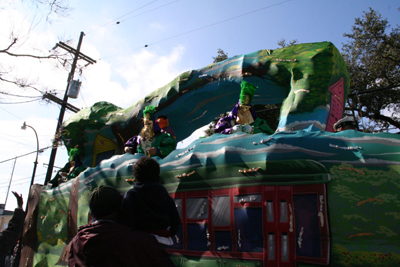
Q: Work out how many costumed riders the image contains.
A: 3